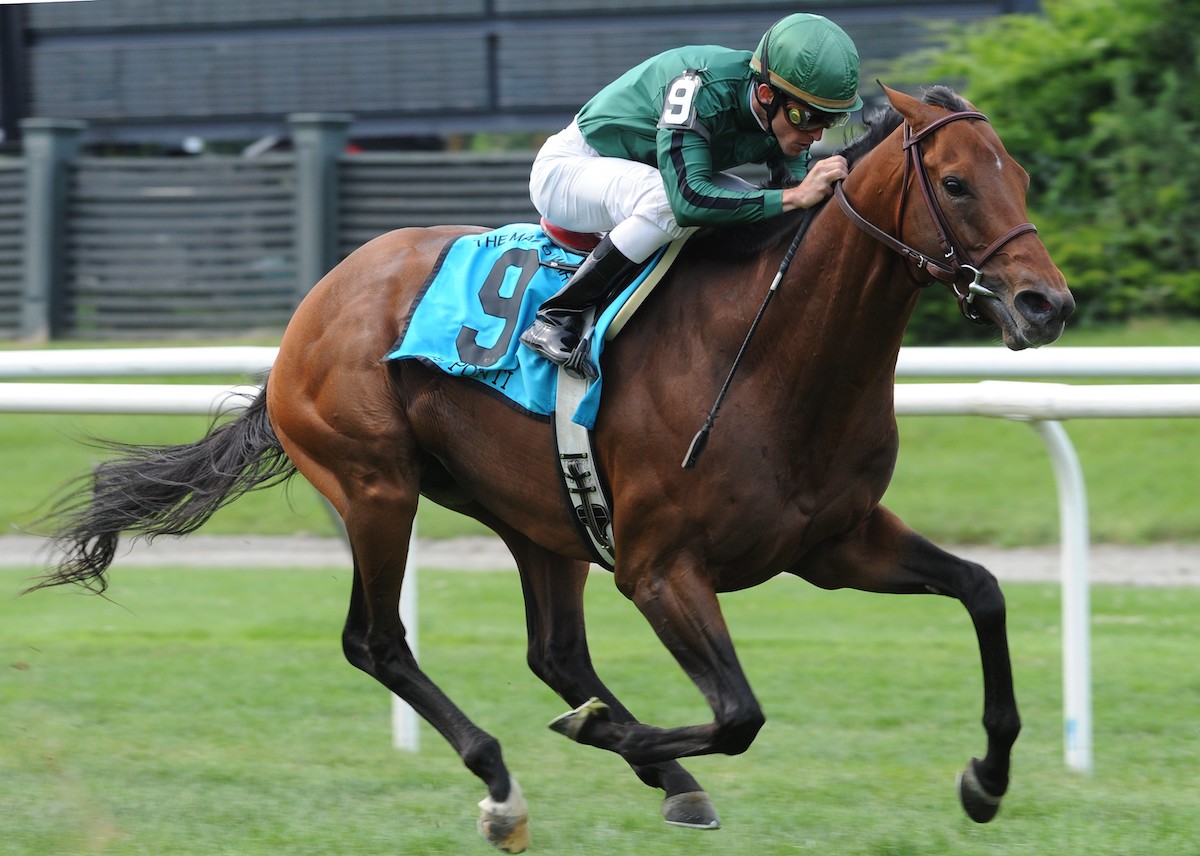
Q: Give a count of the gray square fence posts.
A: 2